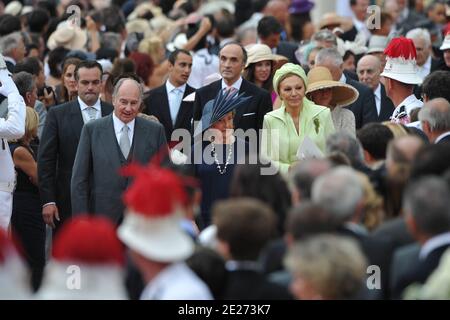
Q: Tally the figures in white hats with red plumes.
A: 5